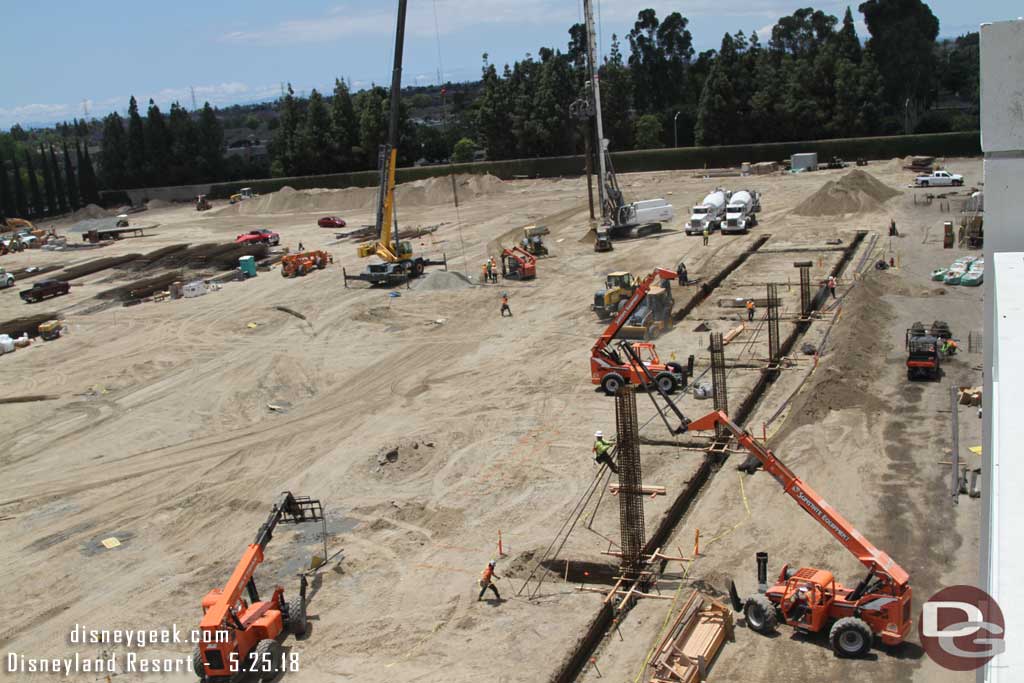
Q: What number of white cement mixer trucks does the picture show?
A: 2